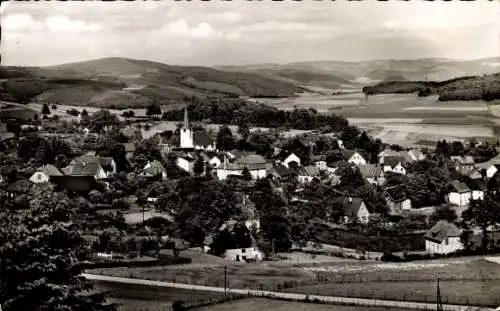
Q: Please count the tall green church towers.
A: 0